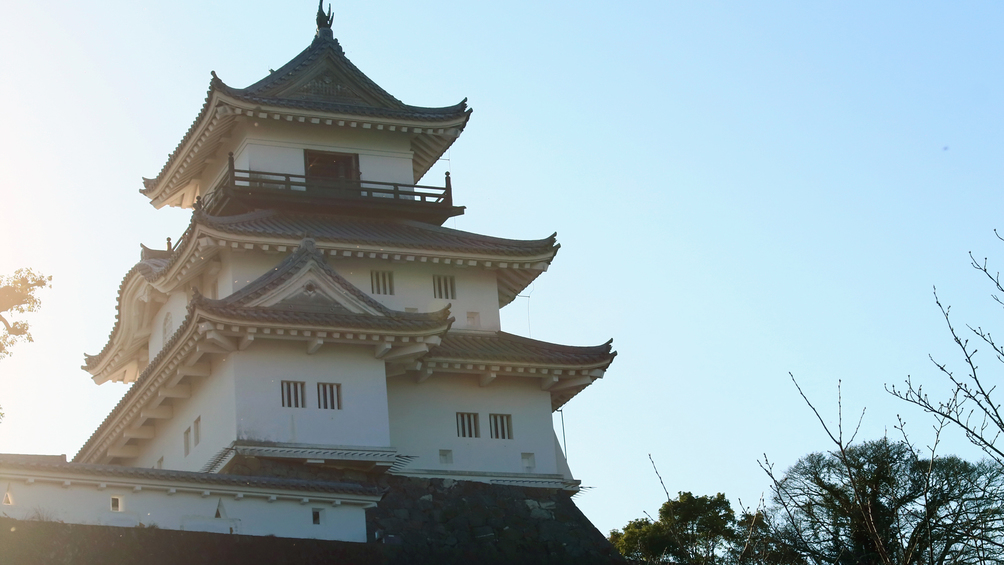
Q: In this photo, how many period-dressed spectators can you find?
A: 0